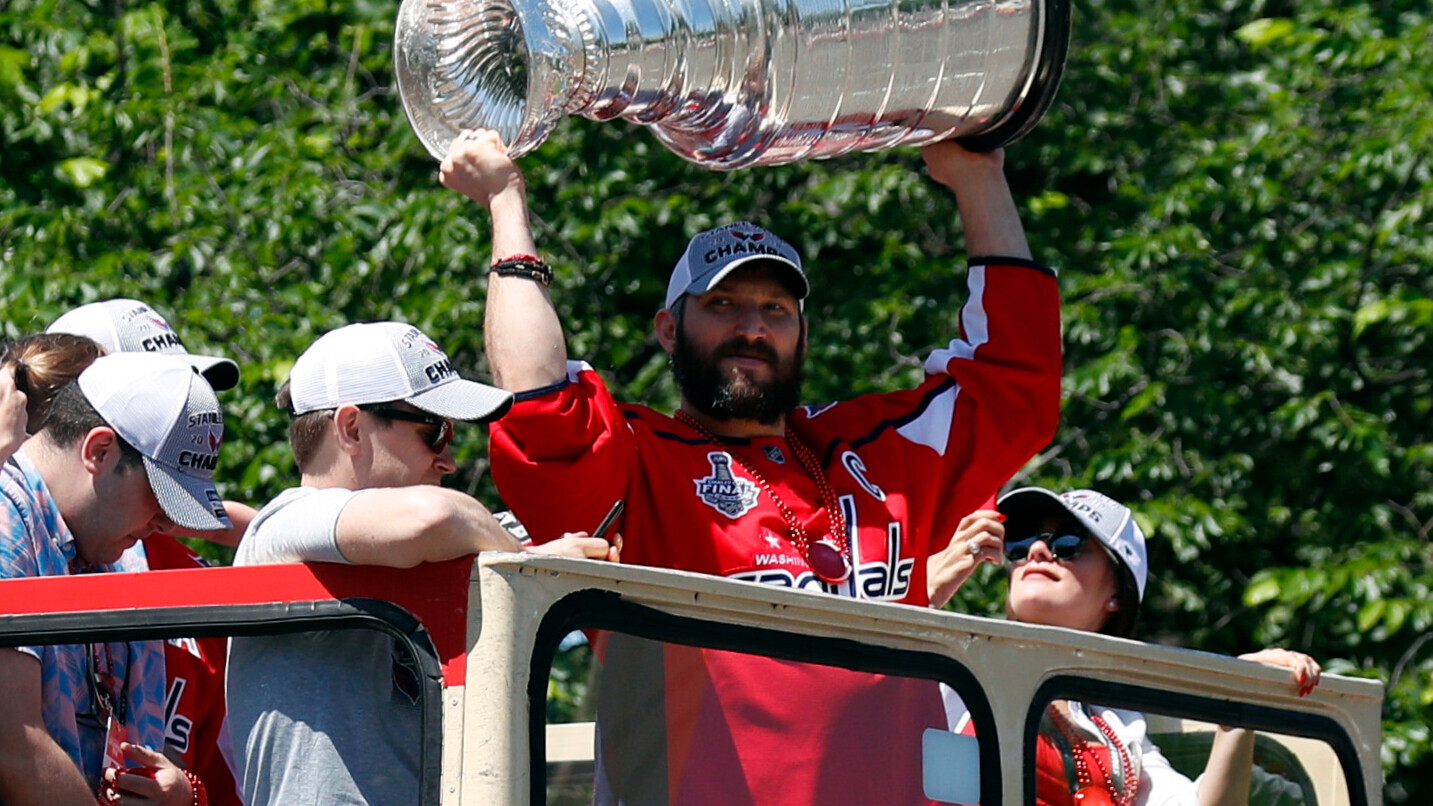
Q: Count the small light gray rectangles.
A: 1